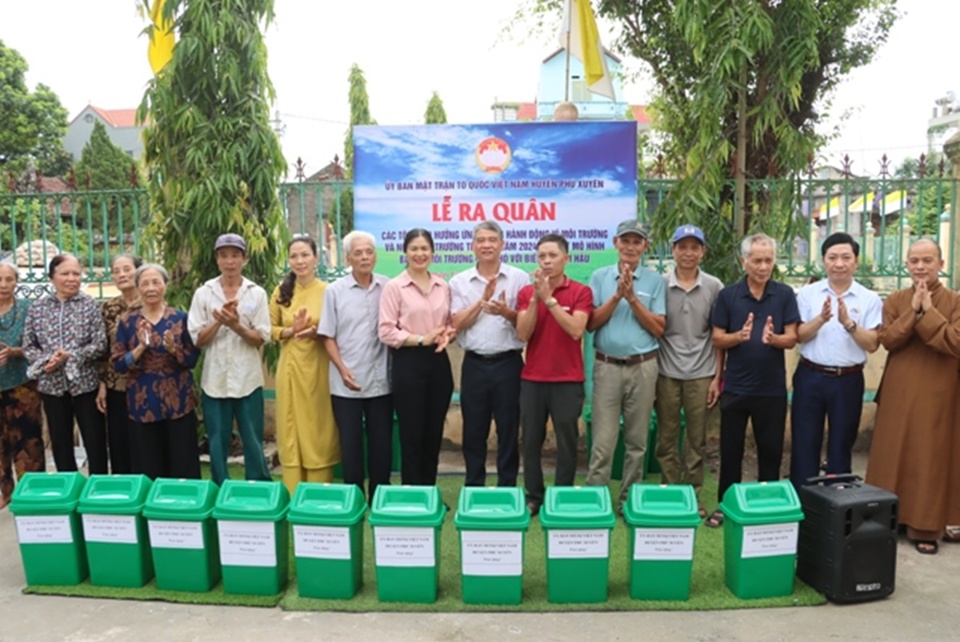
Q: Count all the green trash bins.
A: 10